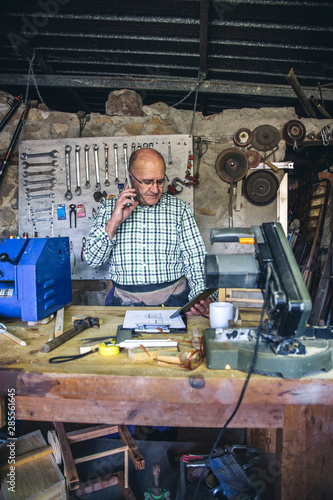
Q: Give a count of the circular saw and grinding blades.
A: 6